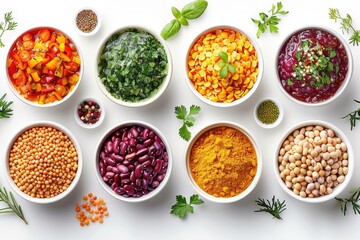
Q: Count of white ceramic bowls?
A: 11